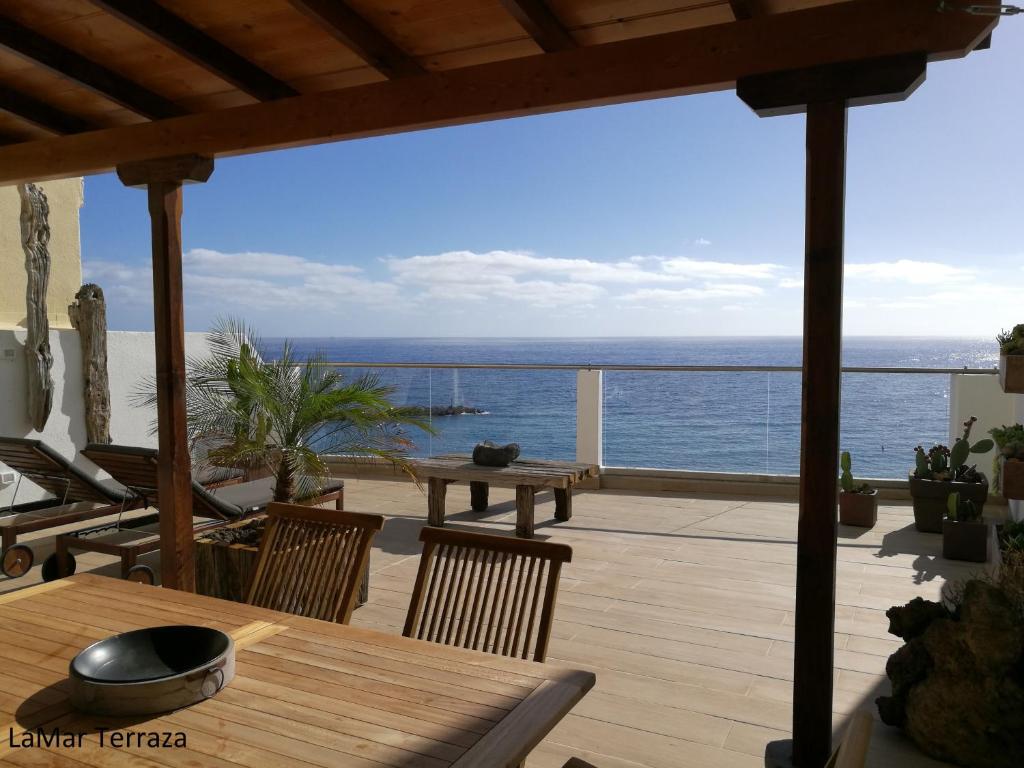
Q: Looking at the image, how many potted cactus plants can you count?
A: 3